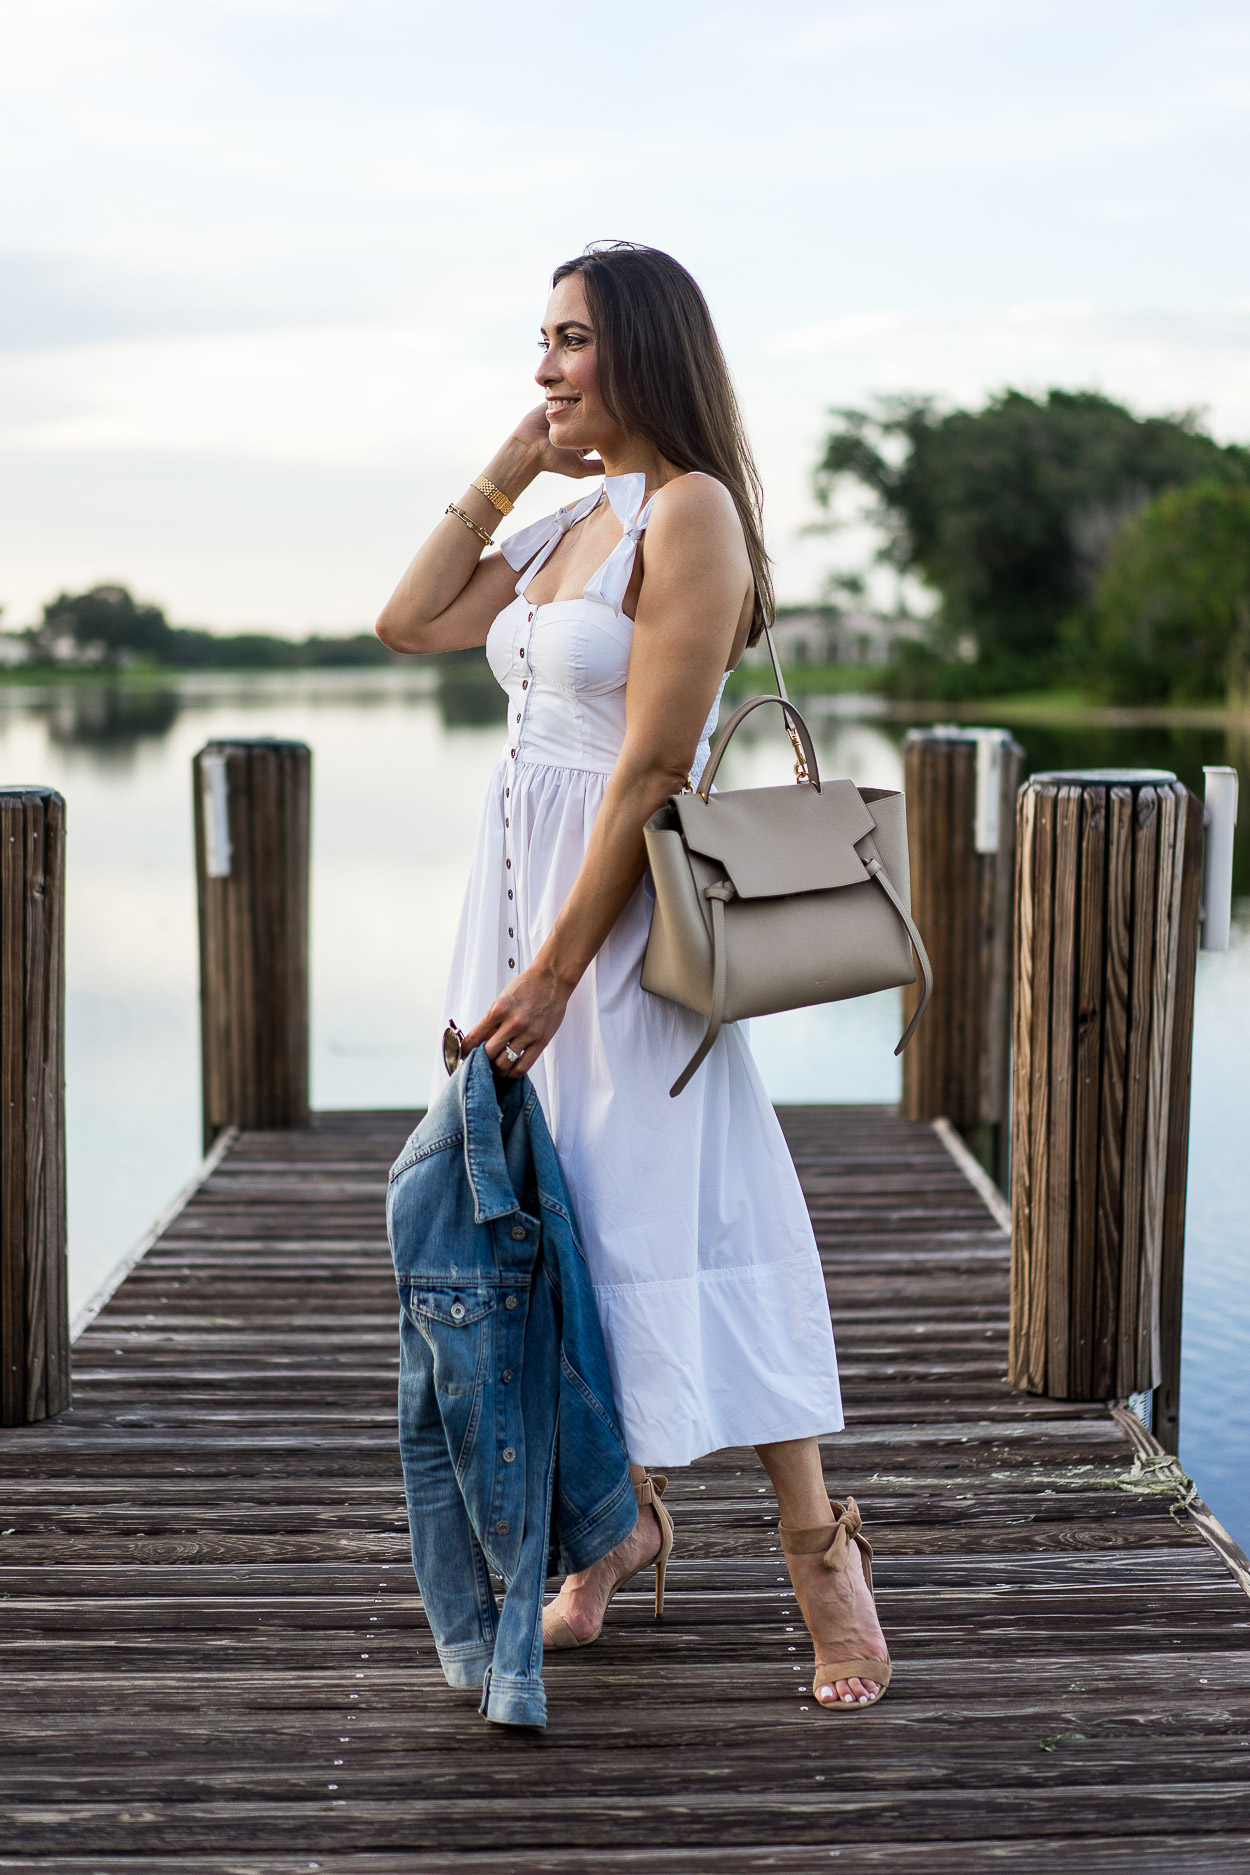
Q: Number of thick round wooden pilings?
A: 4